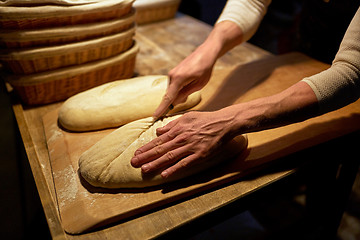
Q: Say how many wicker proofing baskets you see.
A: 5